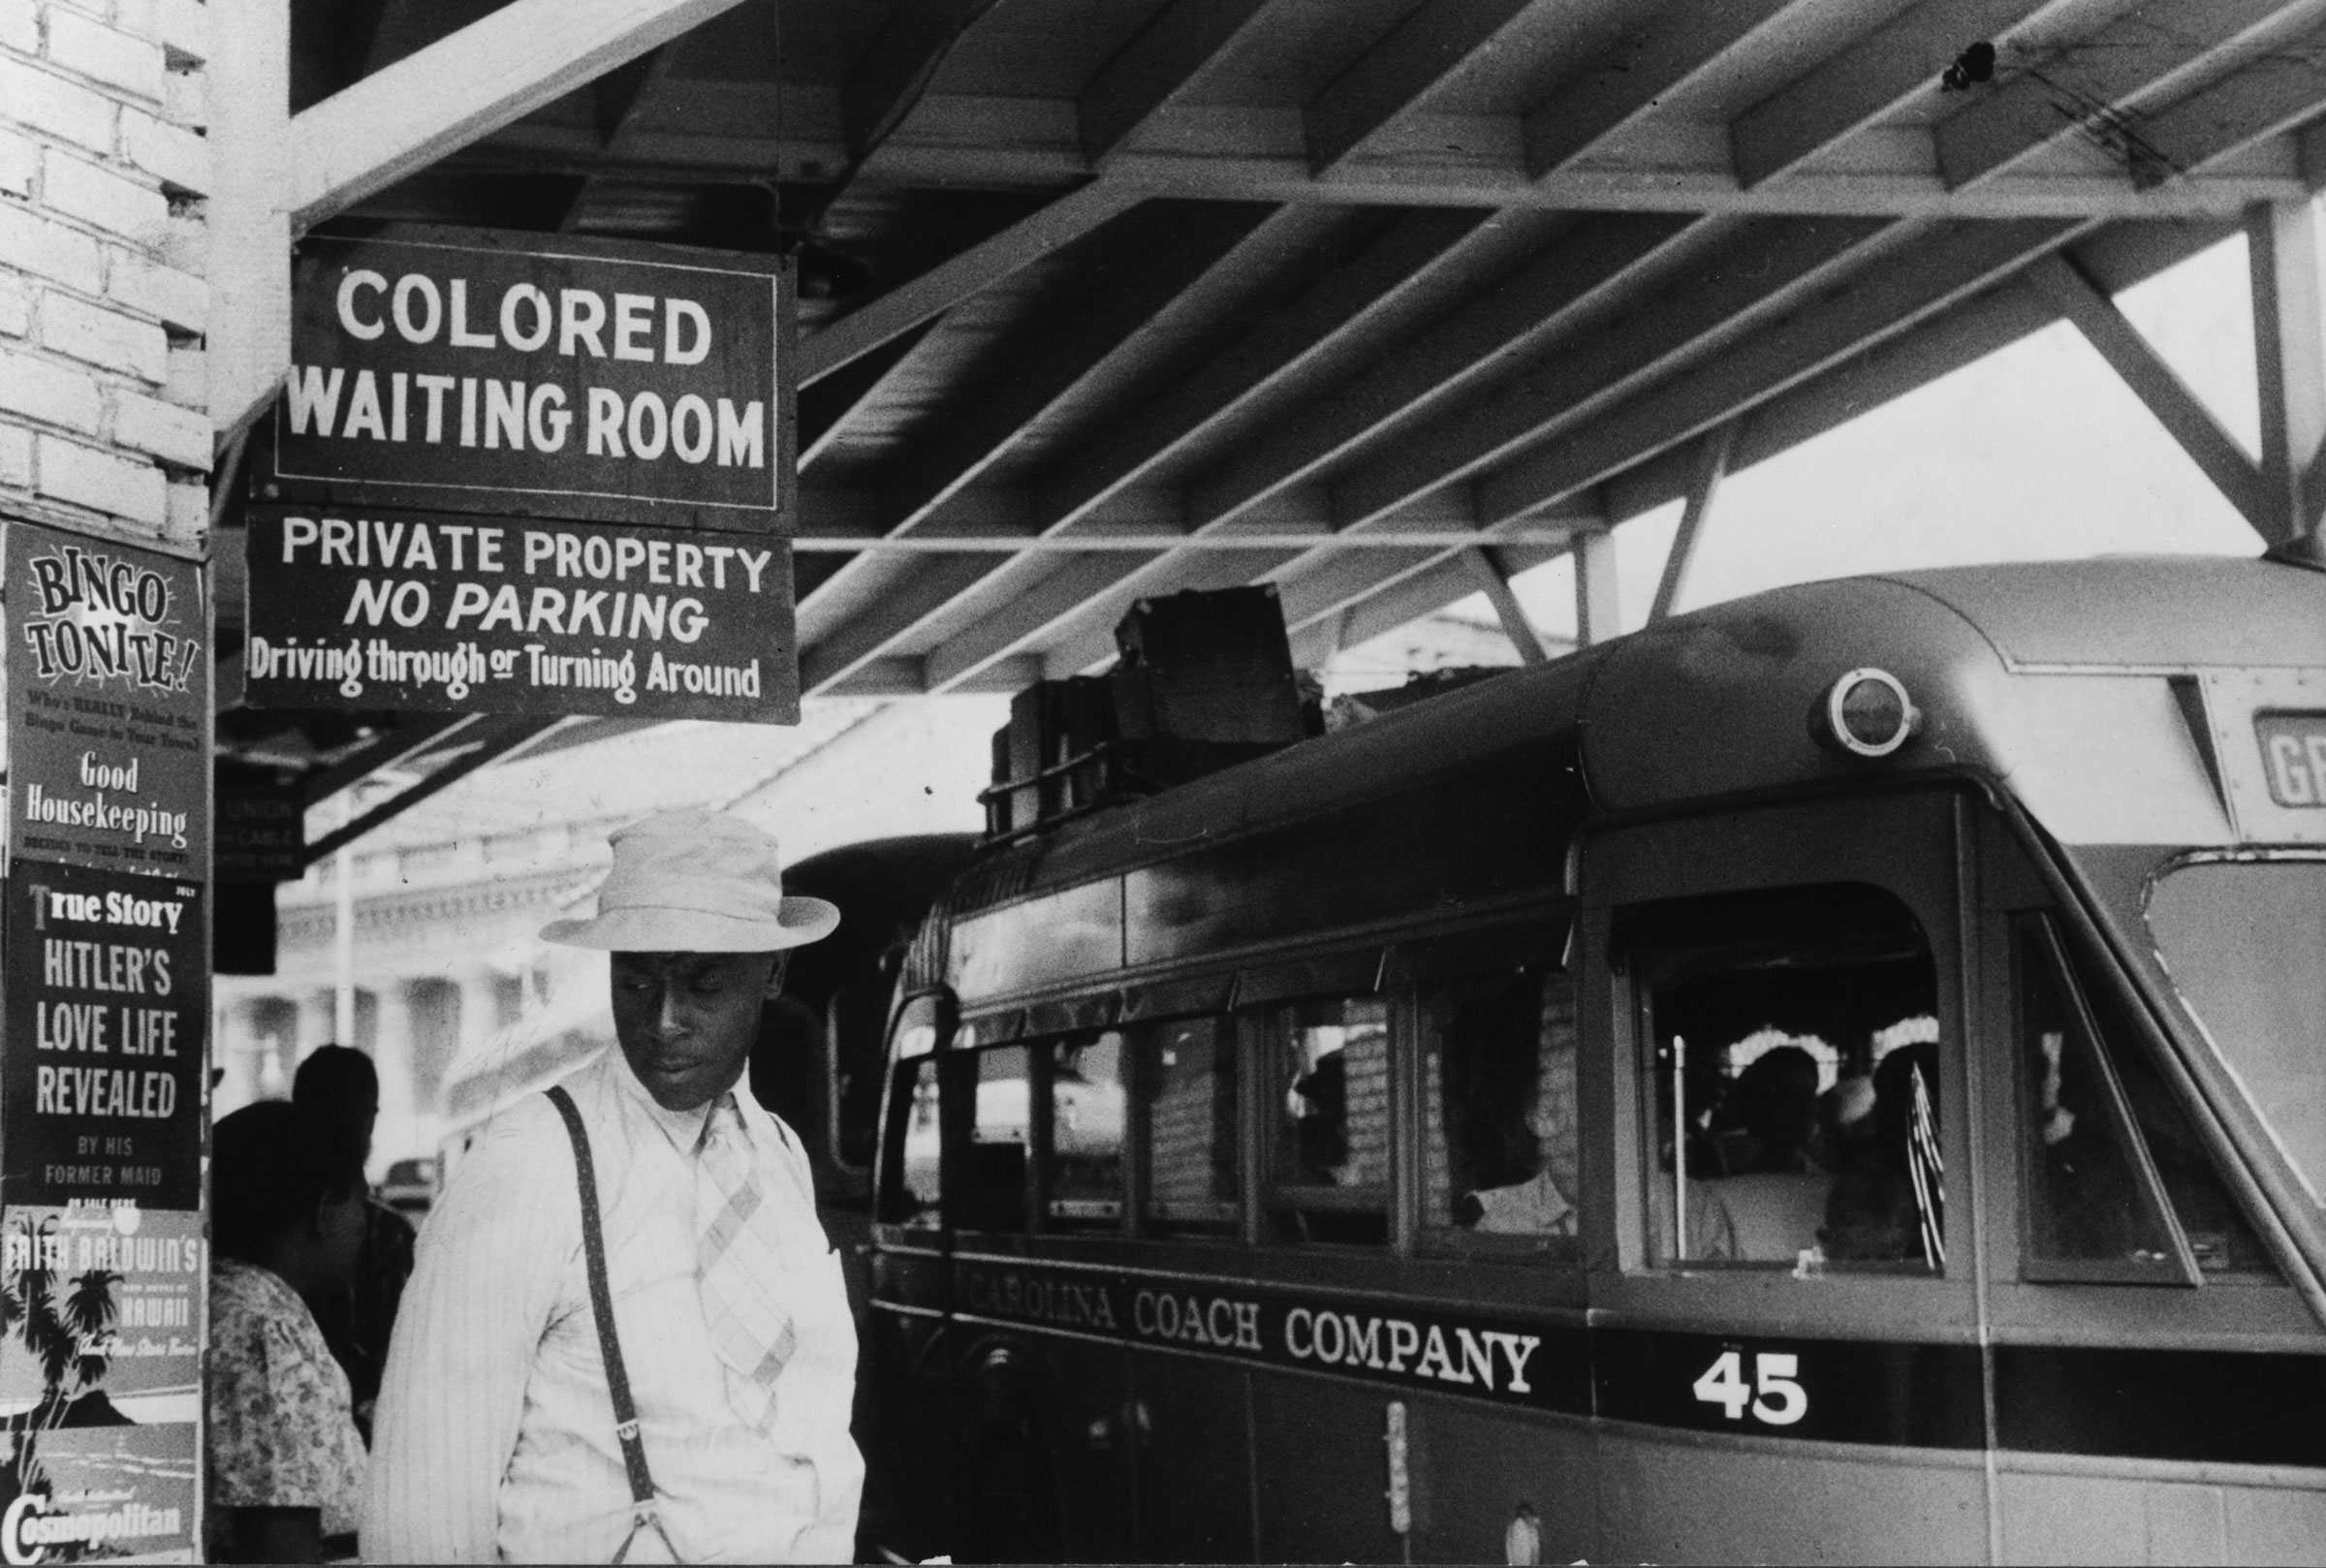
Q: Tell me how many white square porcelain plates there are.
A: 0